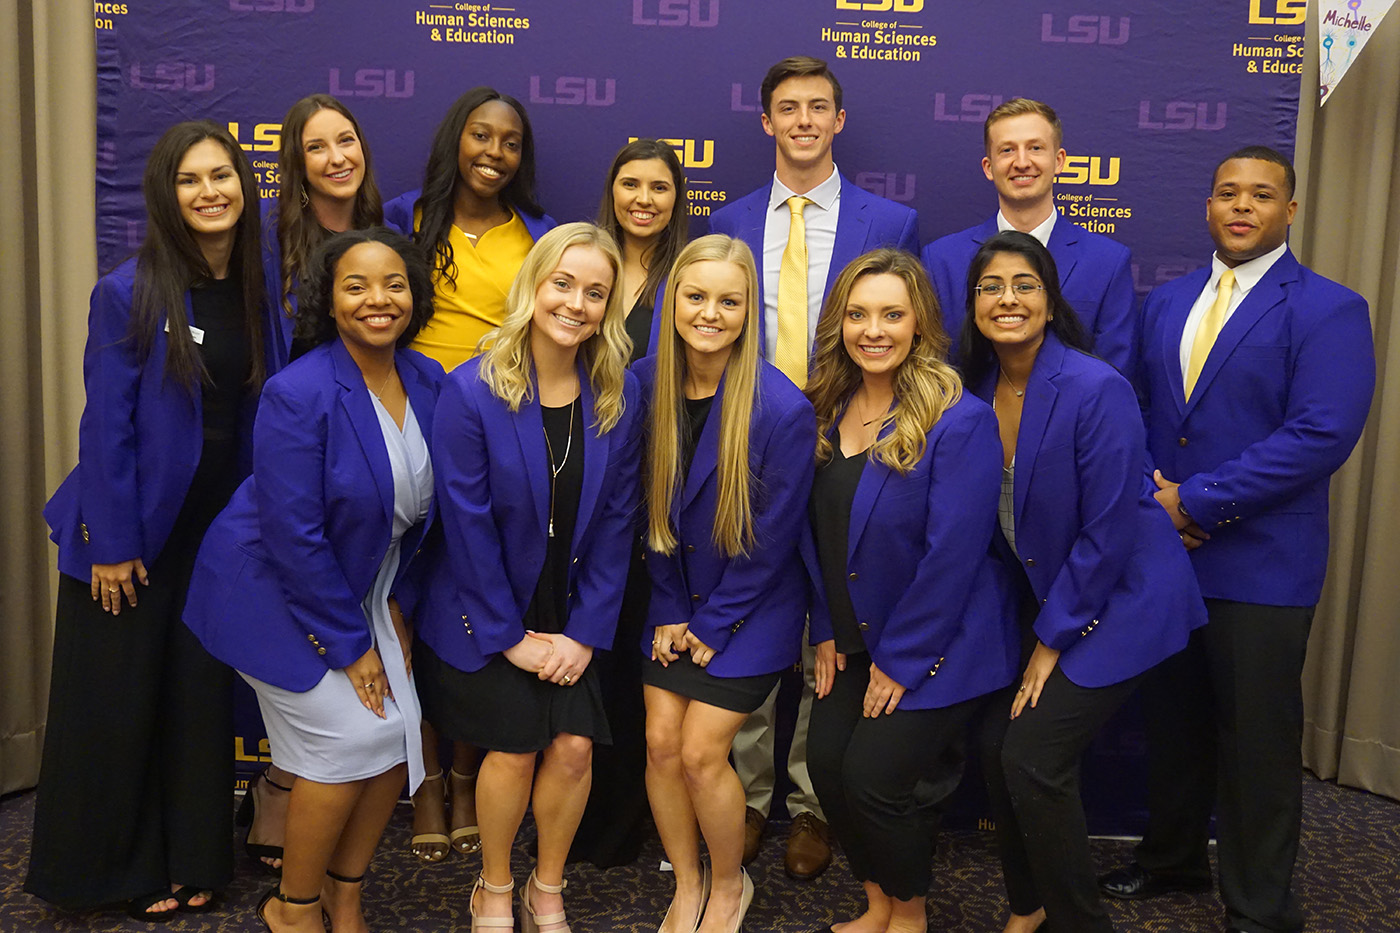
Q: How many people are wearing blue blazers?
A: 12